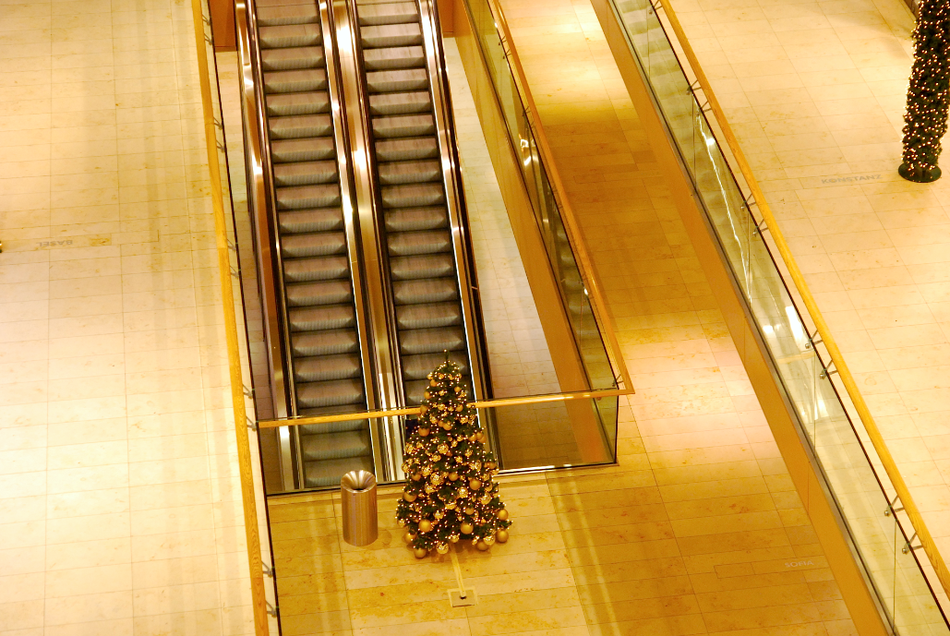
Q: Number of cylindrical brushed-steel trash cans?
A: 1